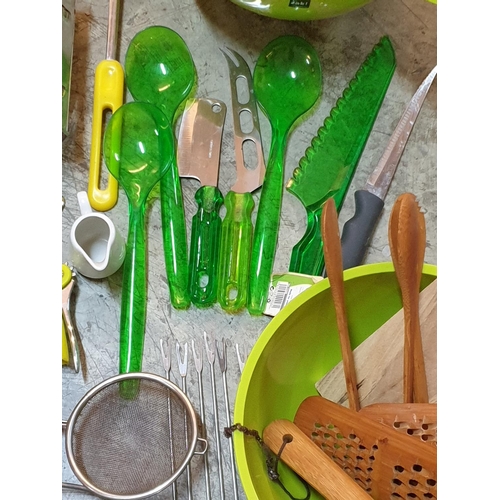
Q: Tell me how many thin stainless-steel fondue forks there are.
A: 6